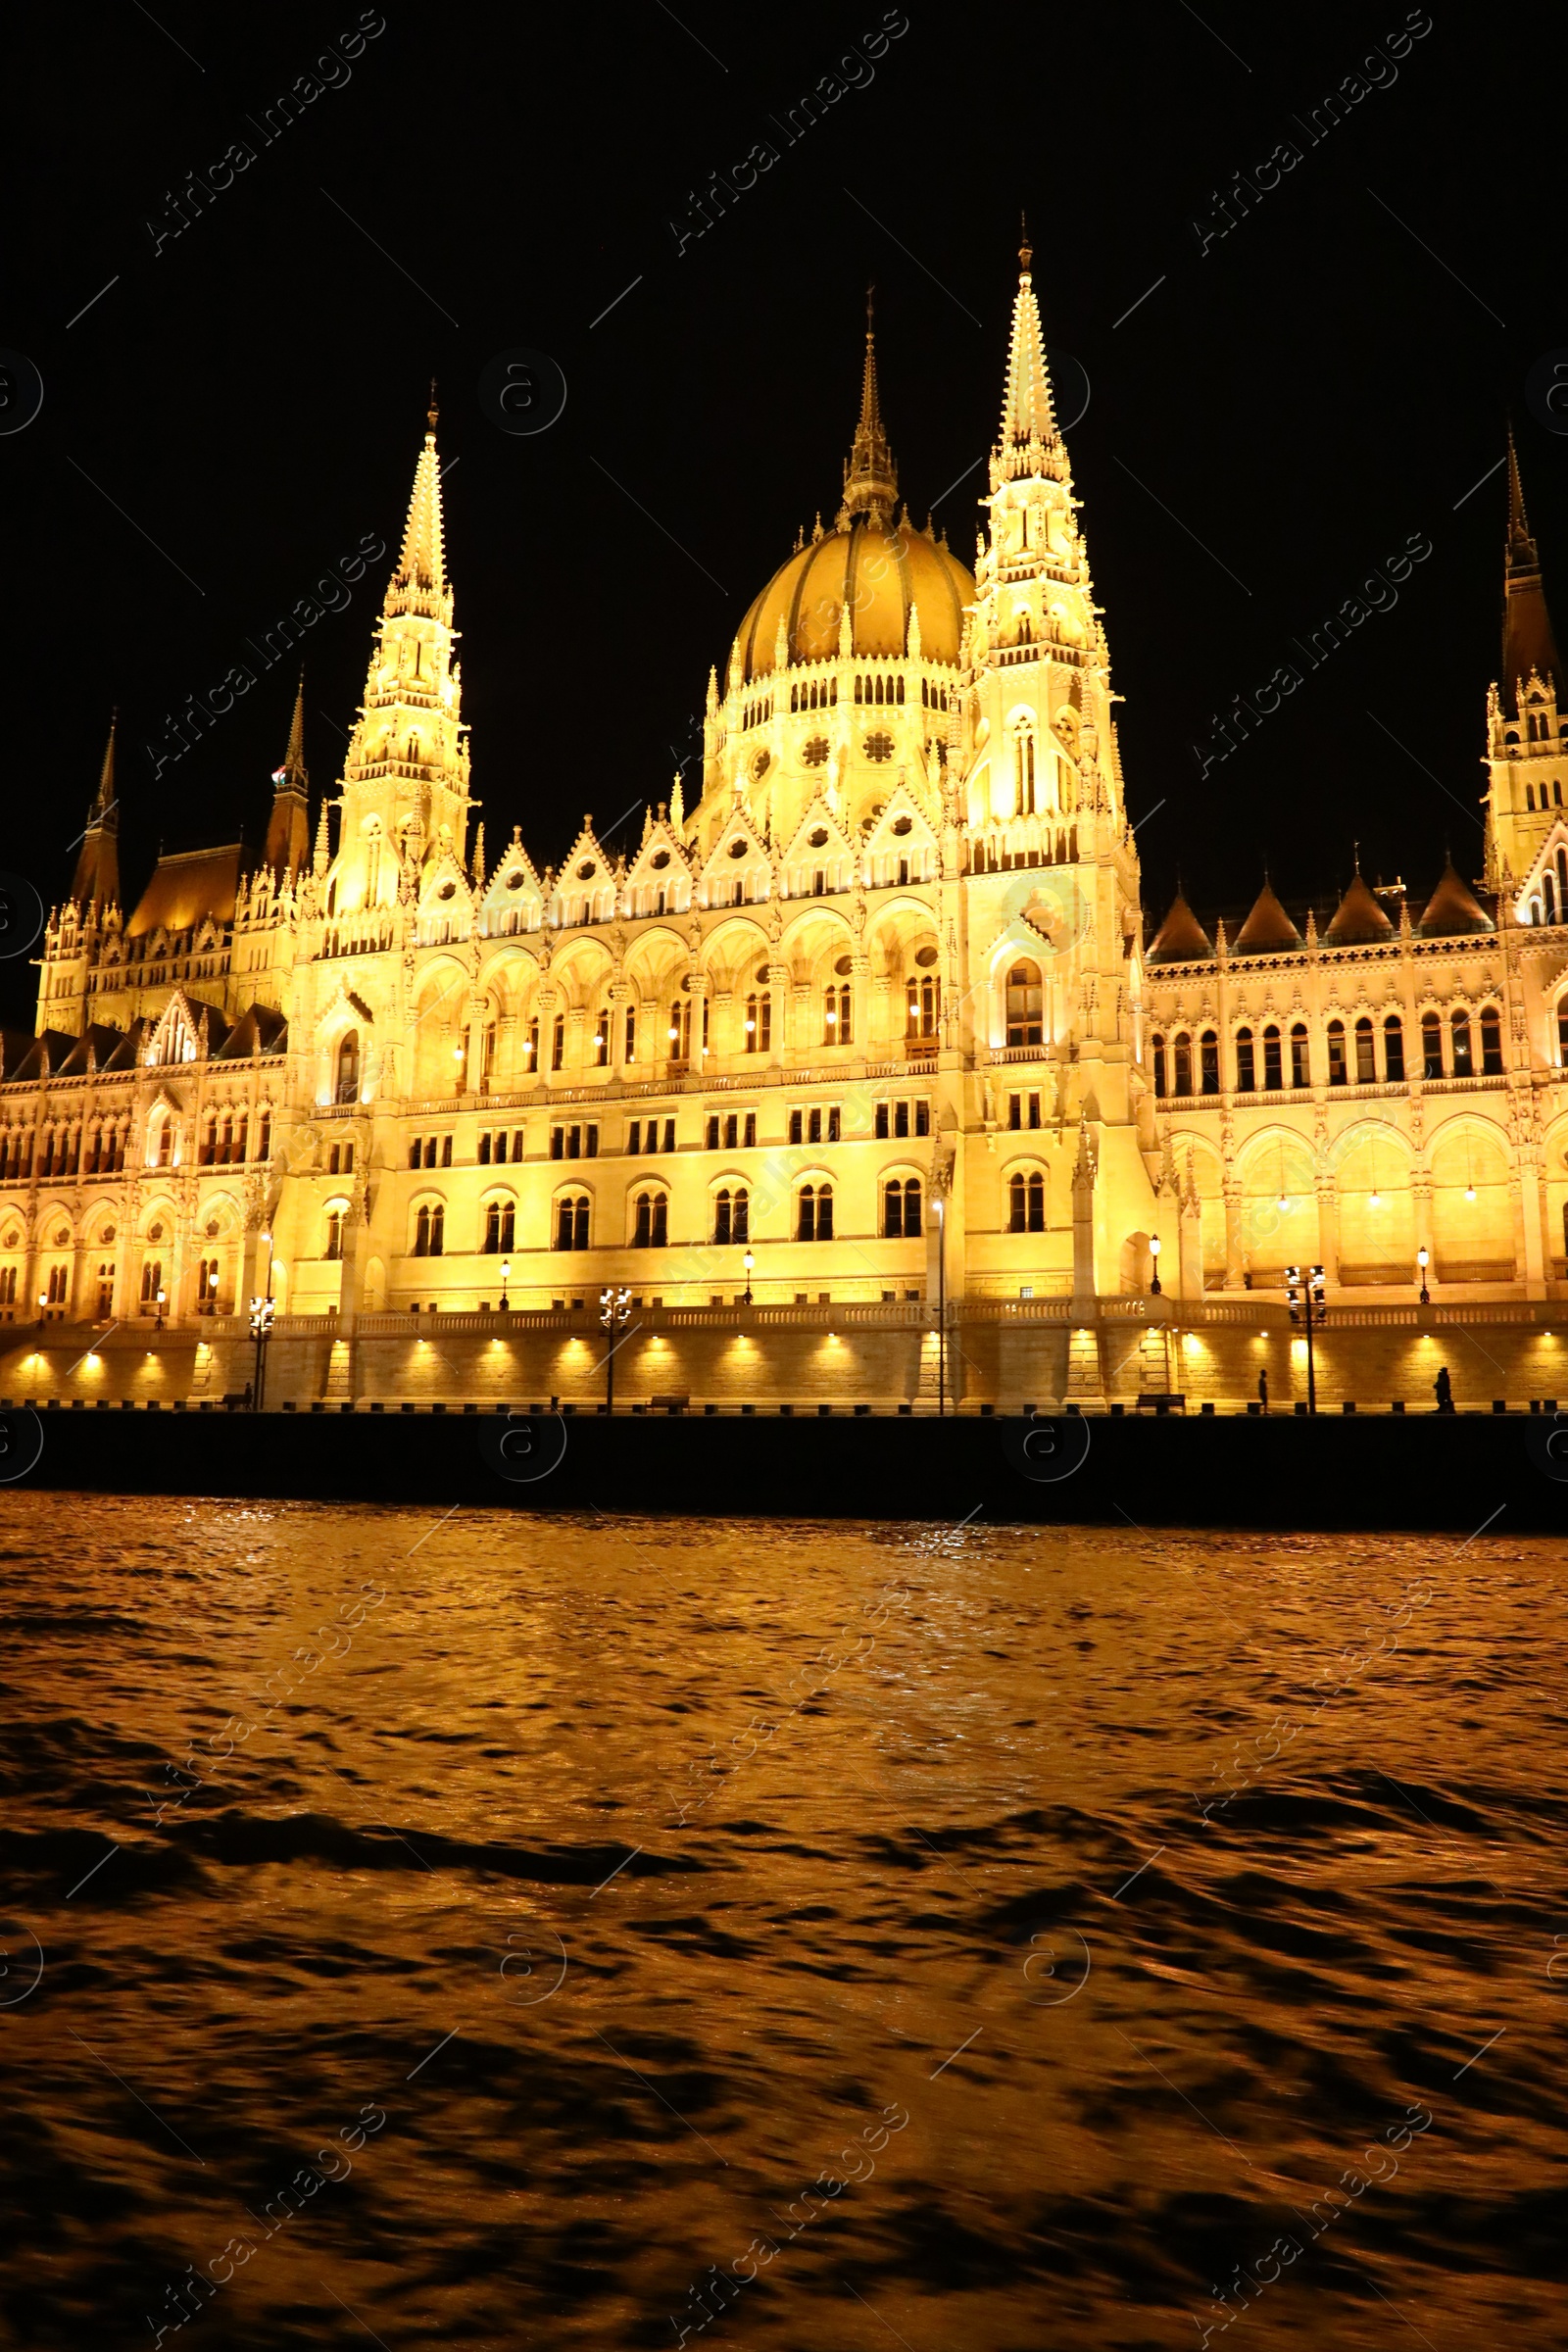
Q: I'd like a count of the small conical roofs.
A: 4